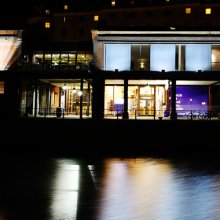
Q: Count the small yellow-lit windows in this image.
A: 6